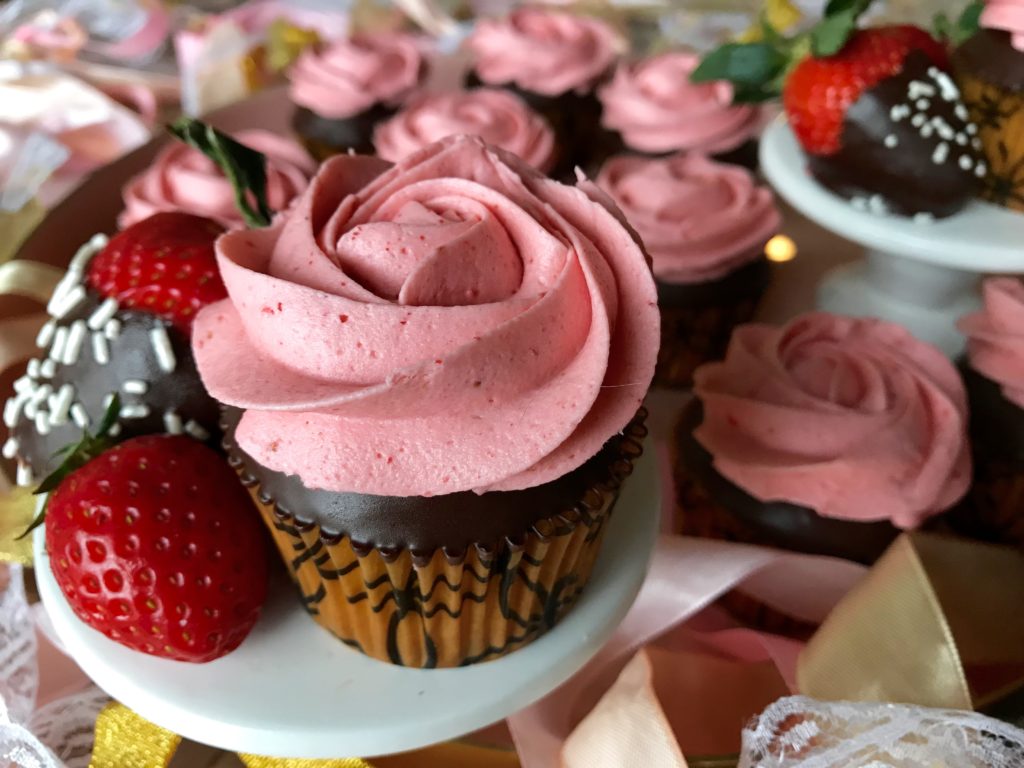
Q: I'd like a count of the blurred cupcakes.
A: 9